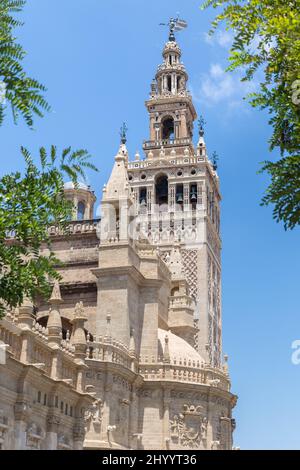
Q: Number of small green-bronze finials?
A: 3